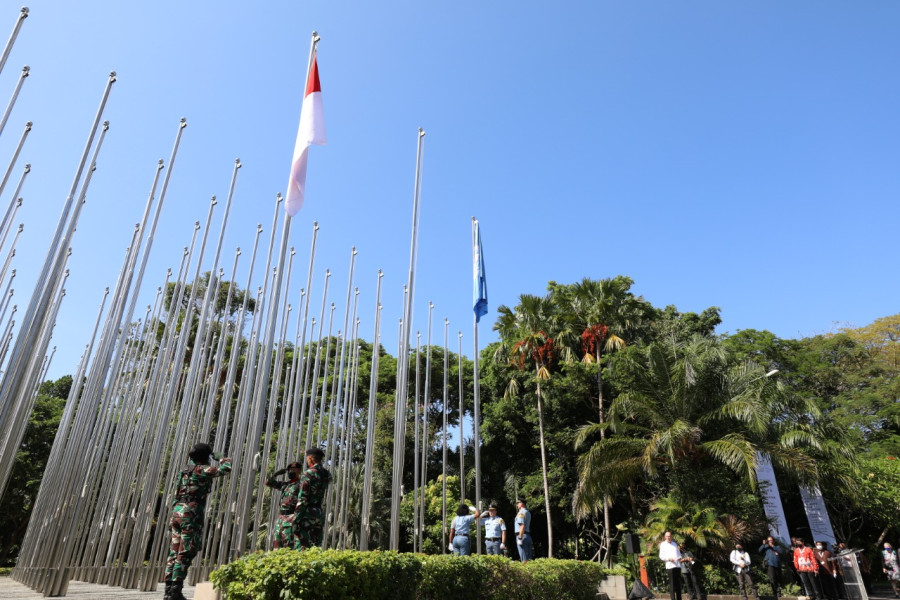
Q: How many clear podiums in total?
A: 1